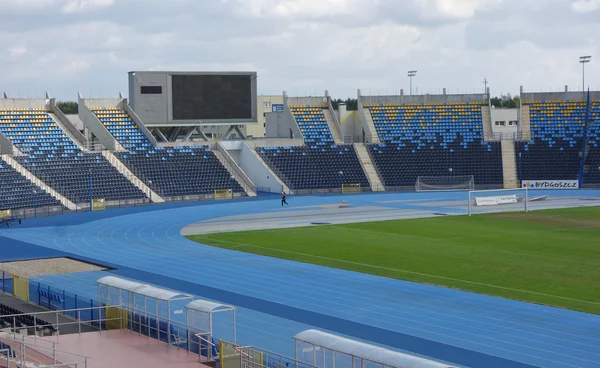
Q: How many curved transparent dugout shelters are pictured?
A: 3